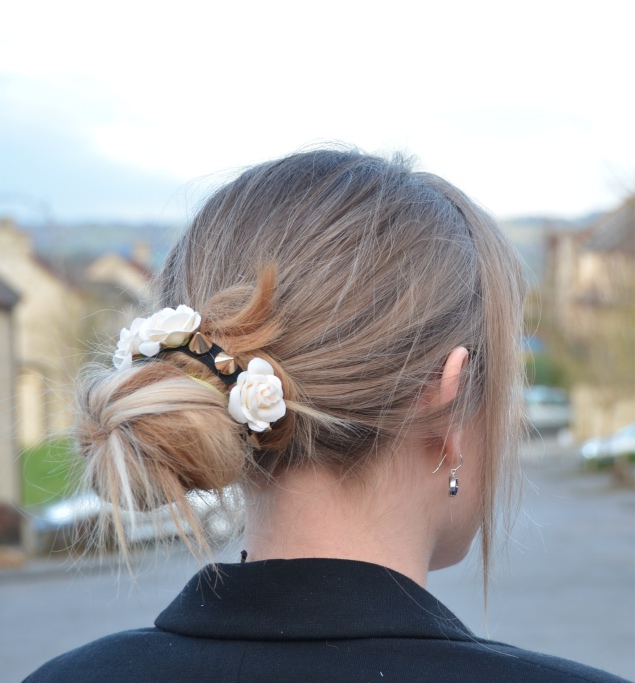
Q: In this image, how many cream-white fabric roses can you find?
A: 3